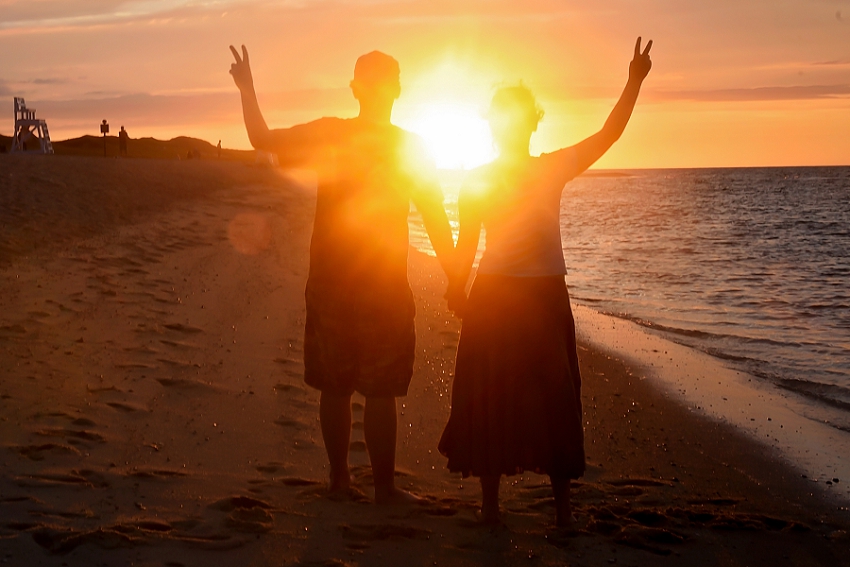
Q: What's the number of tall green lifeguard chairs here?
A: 0